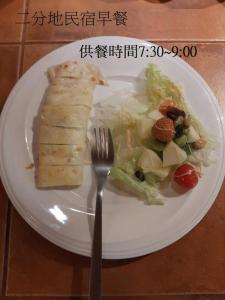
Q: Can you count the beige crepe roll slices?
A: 6